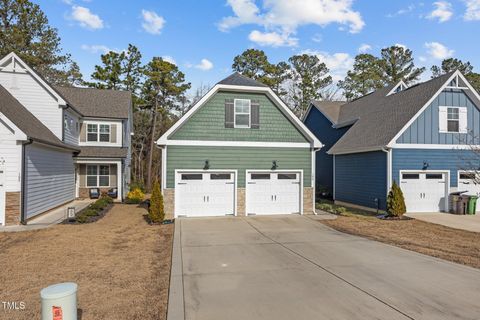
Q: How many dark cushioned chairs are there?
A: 2